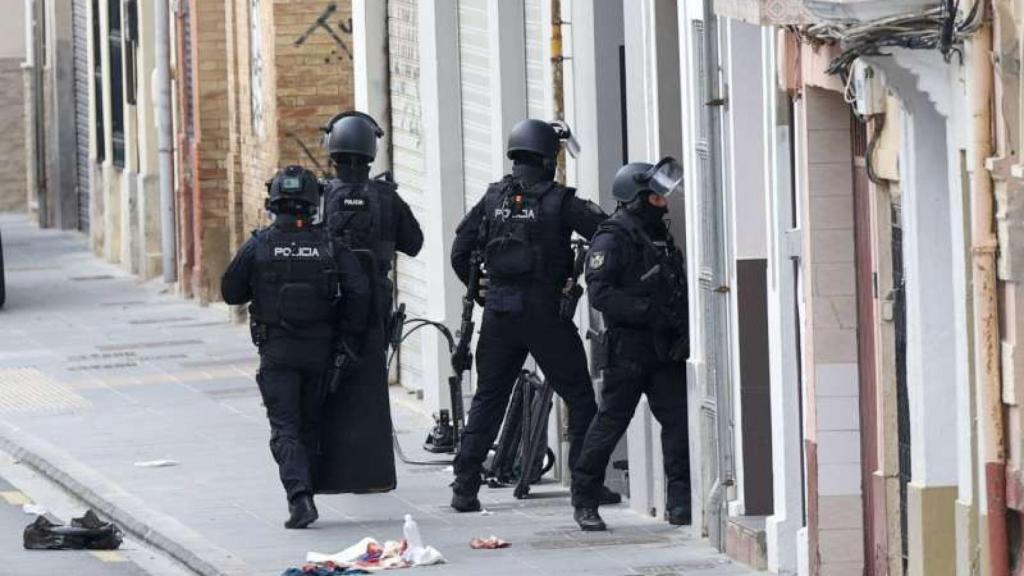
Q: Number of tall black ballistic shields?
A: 1